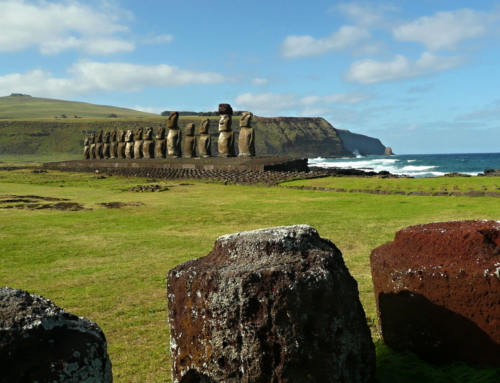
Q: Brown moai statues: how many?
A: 15